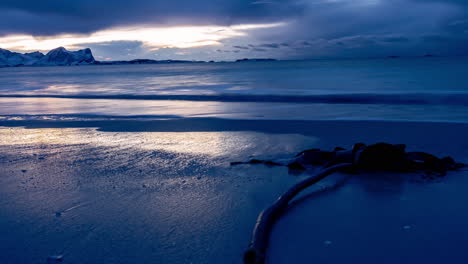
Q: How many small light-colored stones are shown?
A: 2